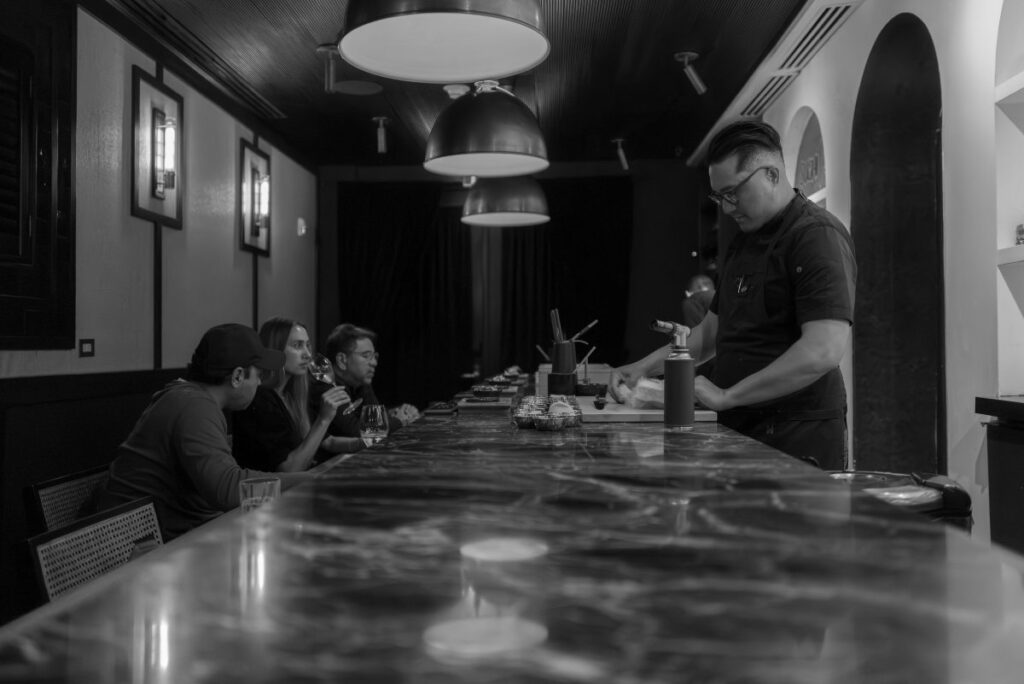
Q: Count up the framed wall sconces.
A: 2